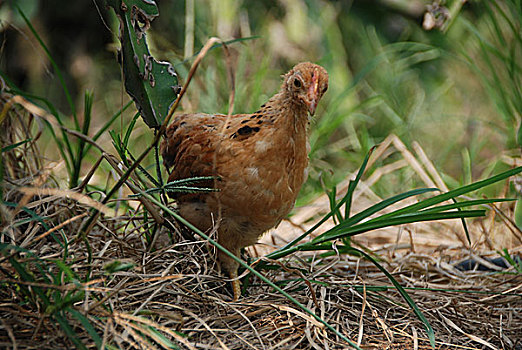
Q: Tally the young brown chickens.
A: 1